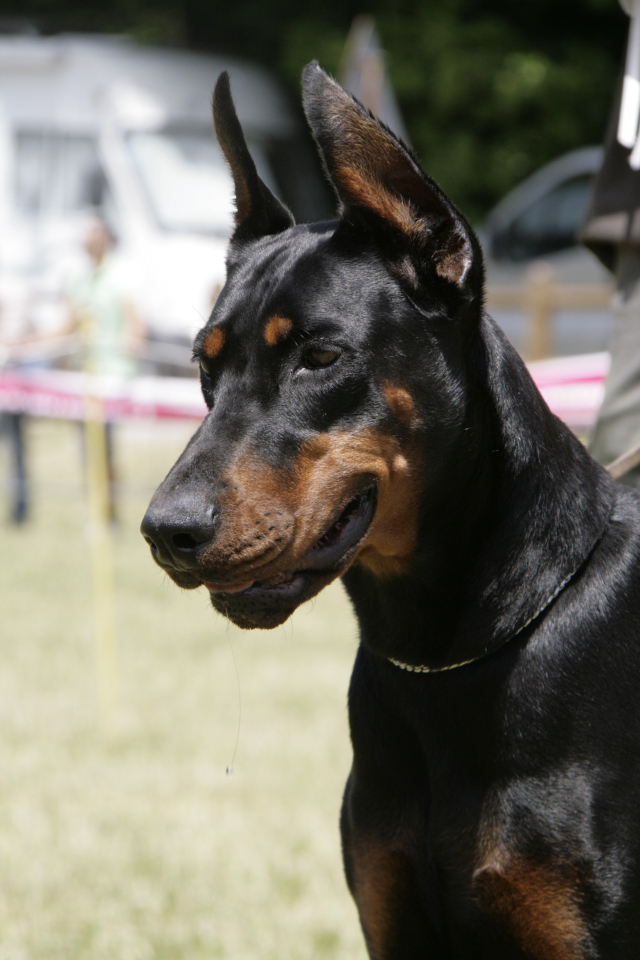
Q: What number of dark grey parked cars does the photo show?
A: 1